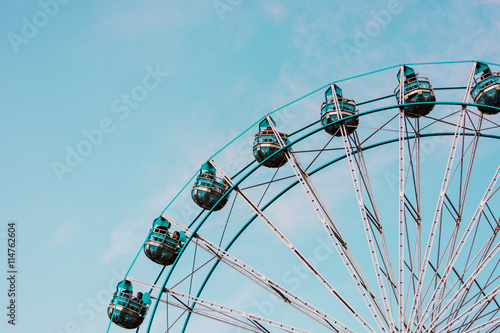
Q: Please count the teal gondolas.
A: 7